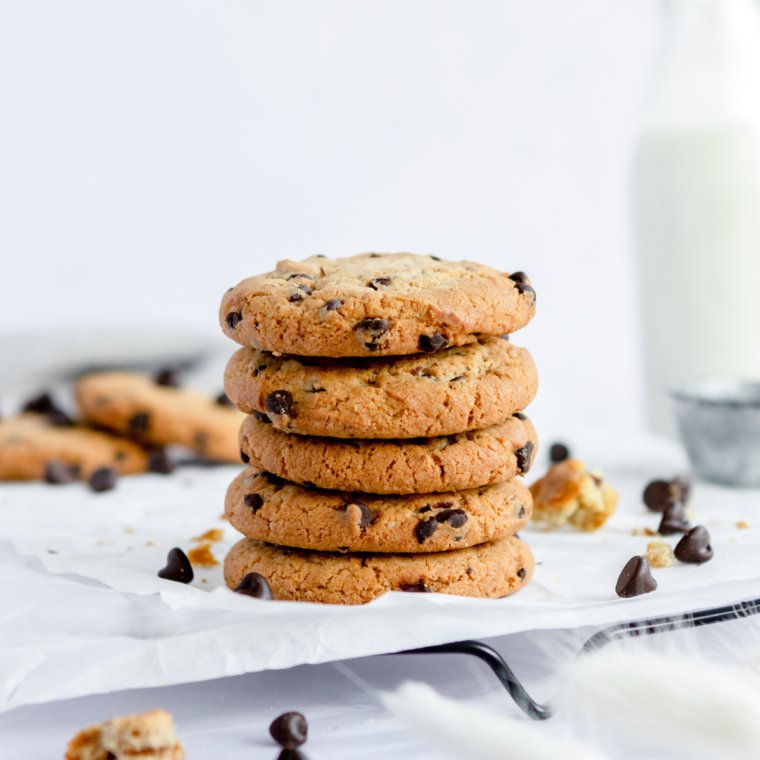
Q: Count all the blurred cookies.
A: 2